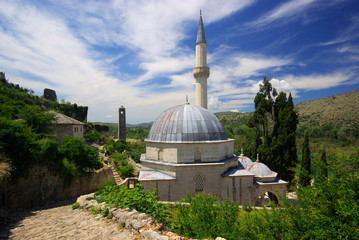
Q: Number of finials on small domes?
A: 2